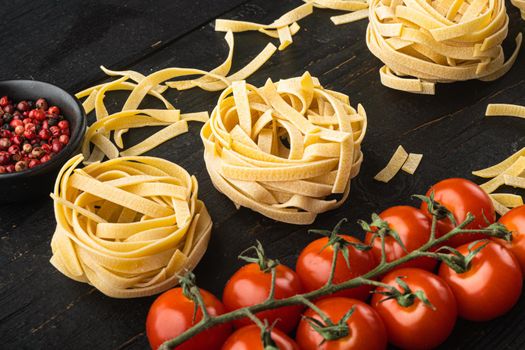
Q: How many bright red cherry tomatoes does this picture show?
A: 10